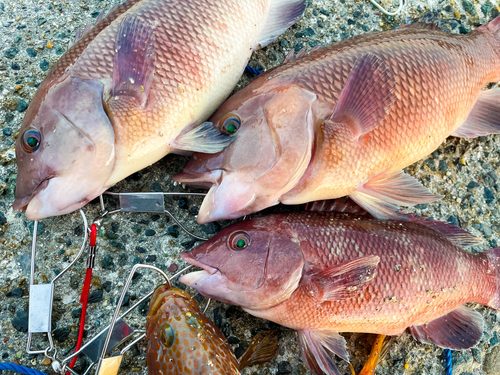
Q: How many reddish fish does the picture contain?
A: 3